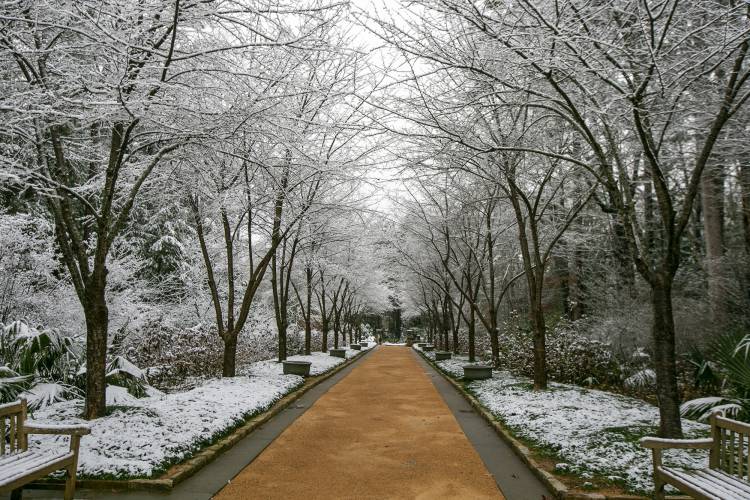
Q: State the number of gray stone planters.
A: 8